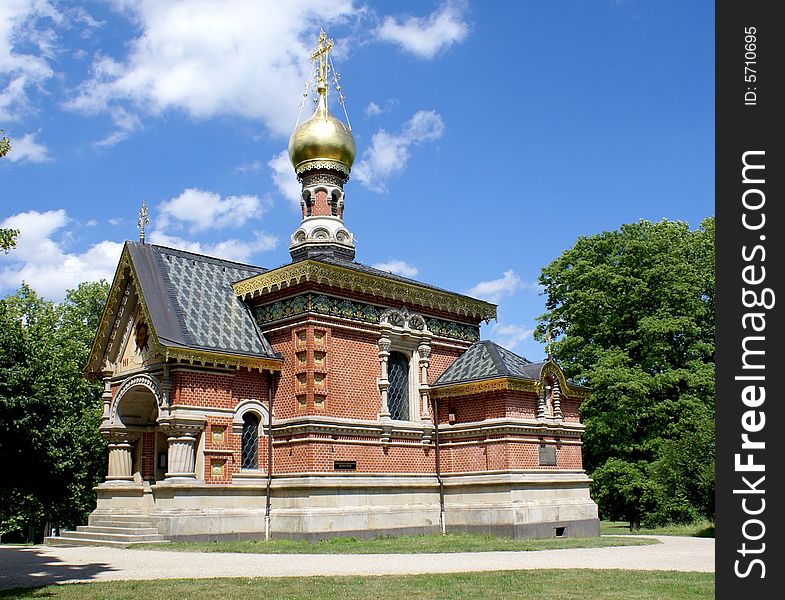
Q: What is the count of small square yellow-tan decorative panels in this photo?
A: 10